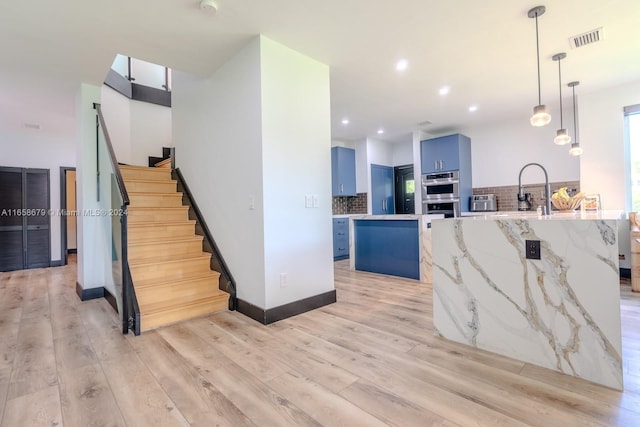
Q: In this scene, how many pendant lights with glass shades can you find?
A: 3